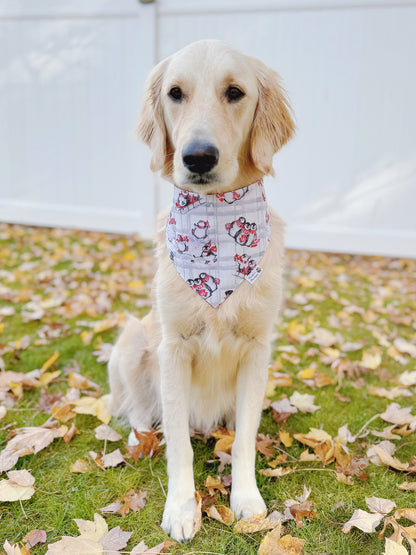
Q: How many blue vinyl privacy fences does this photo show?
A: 0